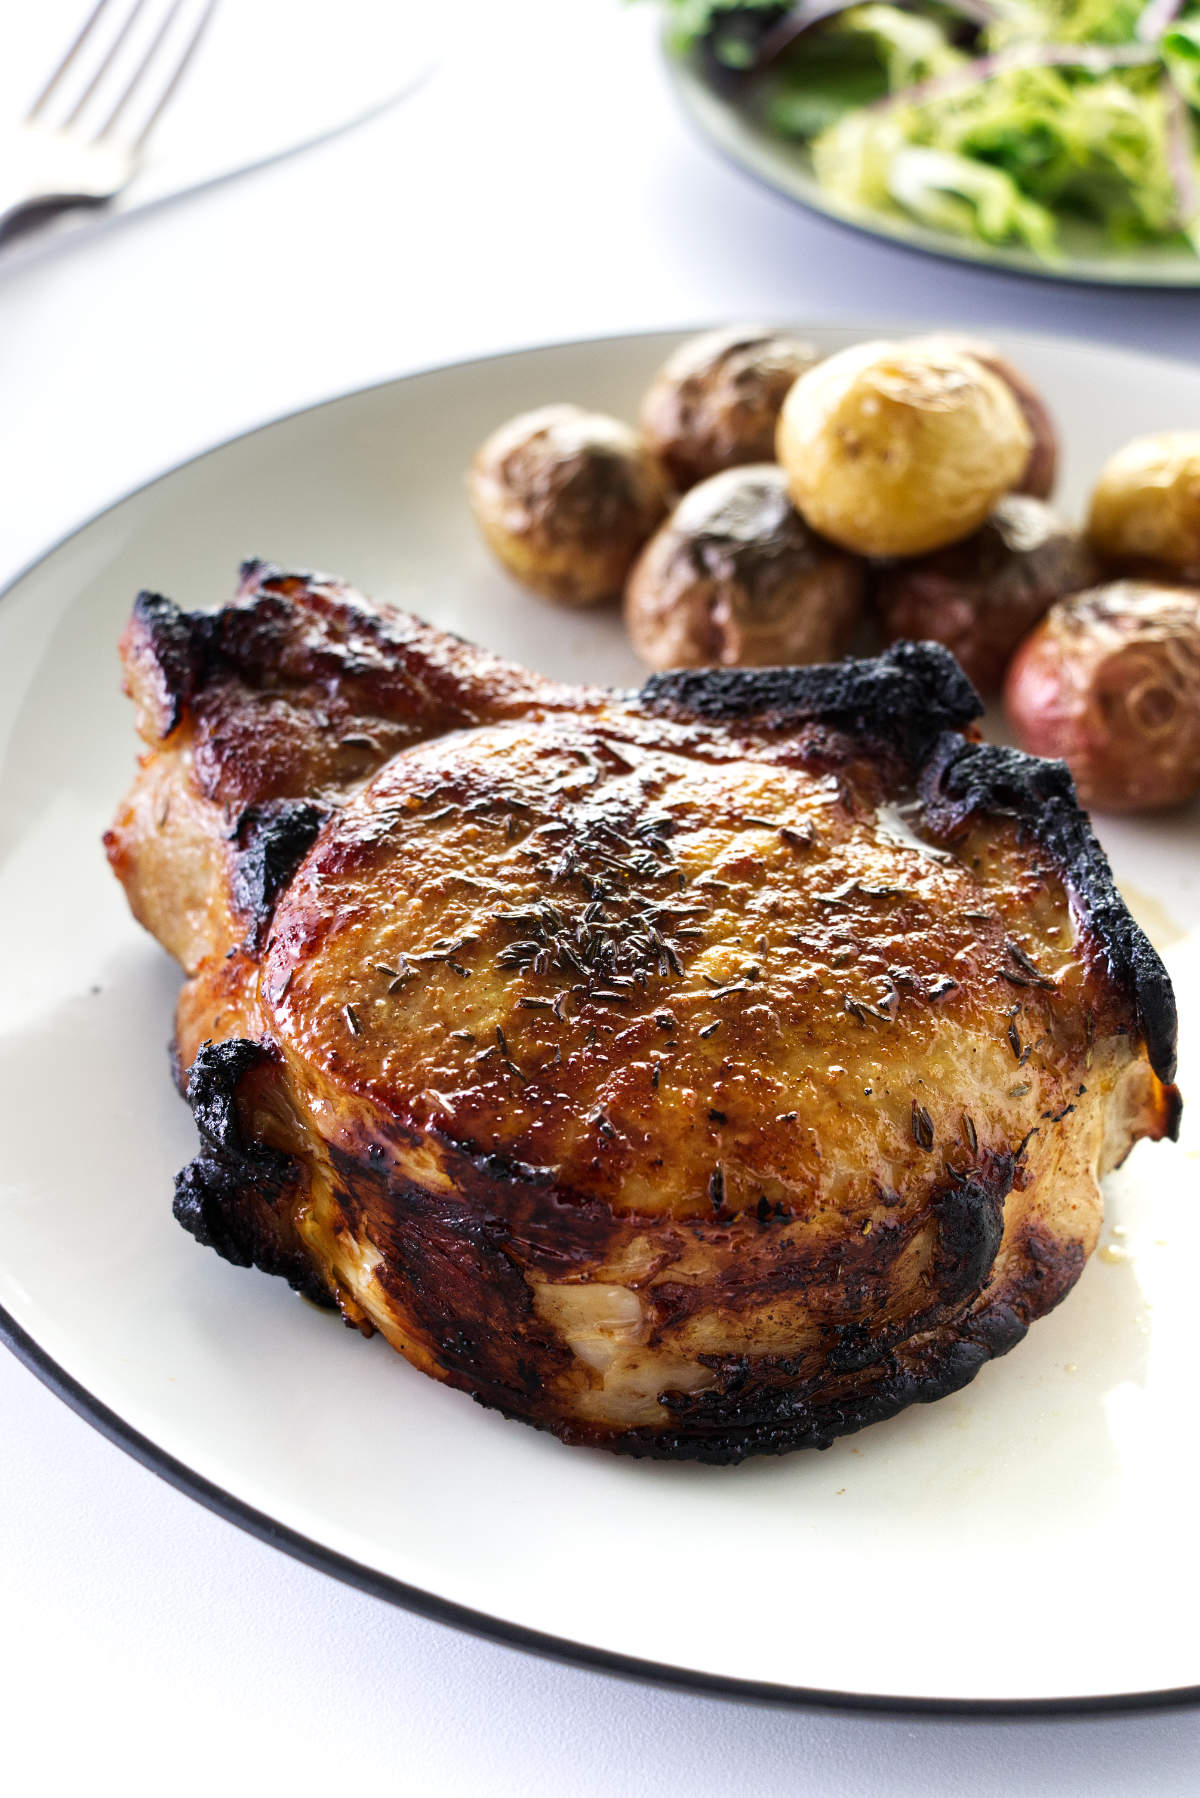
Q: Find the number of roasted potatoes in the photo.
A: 8